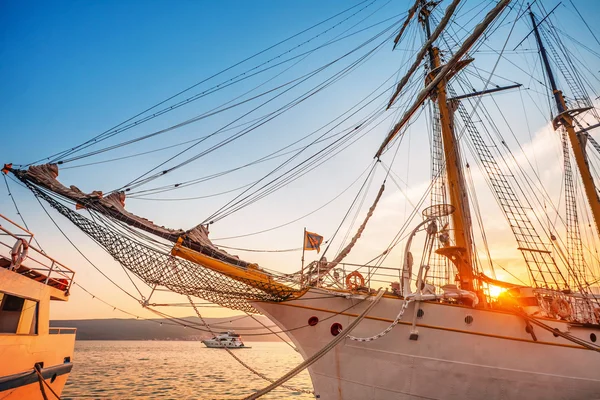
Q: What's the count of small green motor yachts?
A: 0